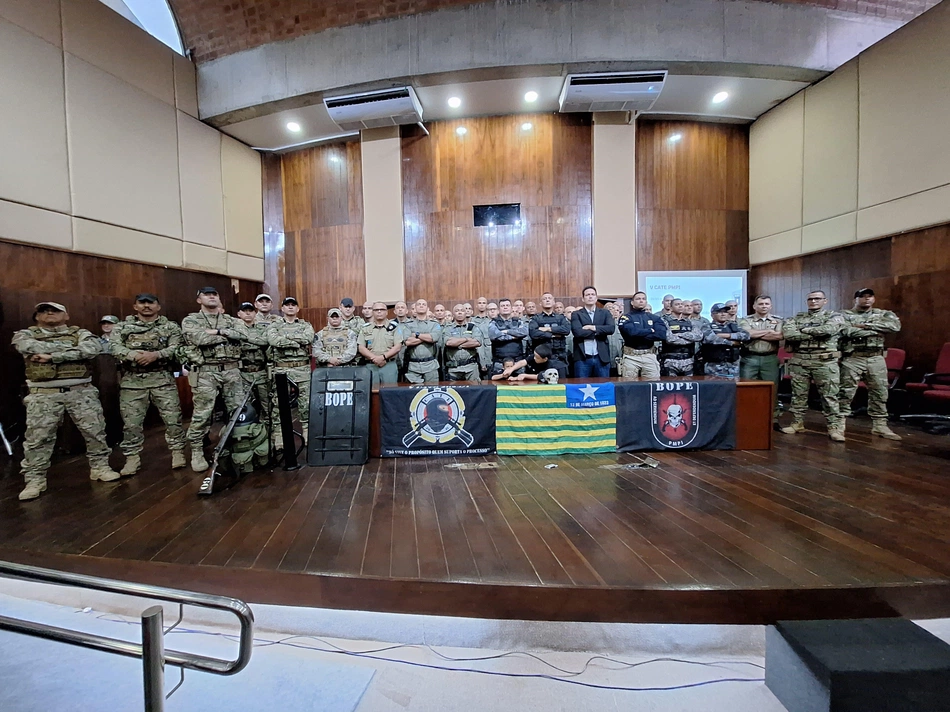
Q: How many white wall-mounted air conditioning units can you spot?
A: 2